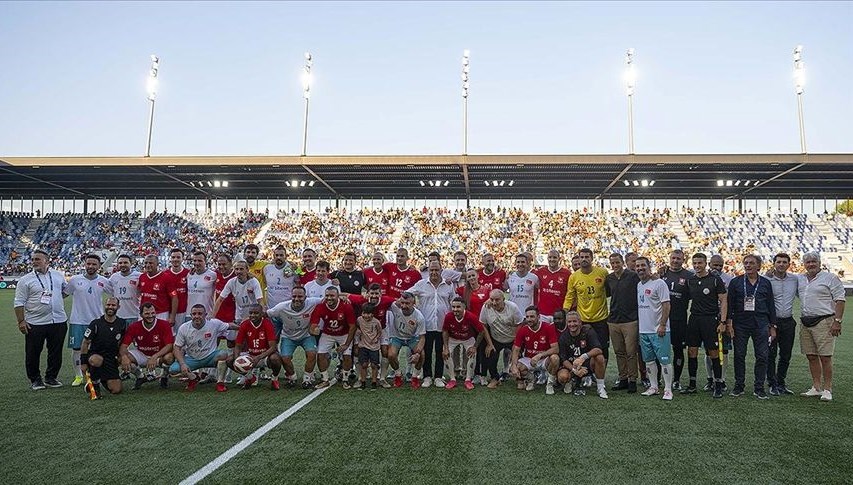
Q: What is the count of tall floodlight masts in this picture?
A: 5